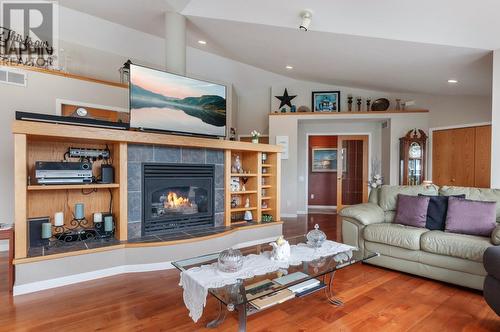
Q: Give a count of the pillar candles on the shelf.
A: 5